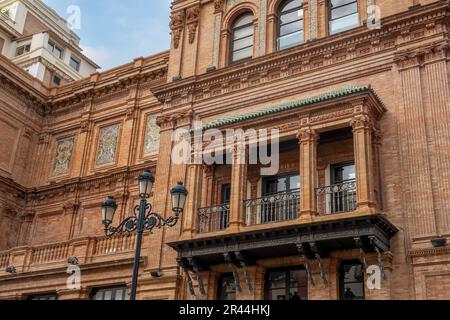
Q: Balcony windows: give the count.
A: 3